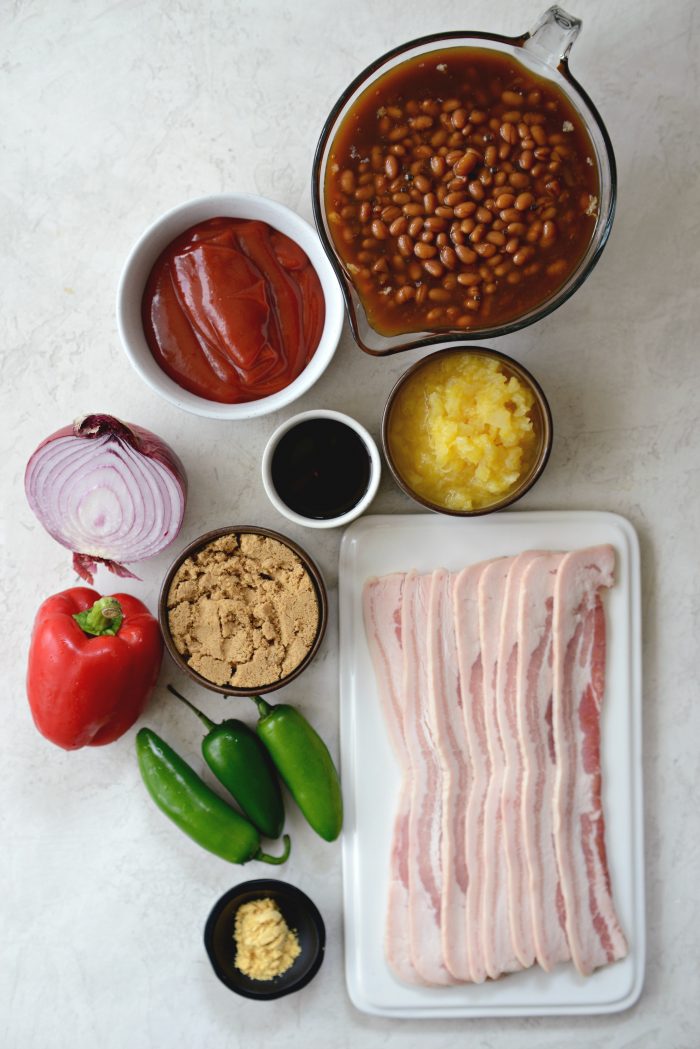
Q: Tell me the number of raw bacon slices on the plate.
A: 8